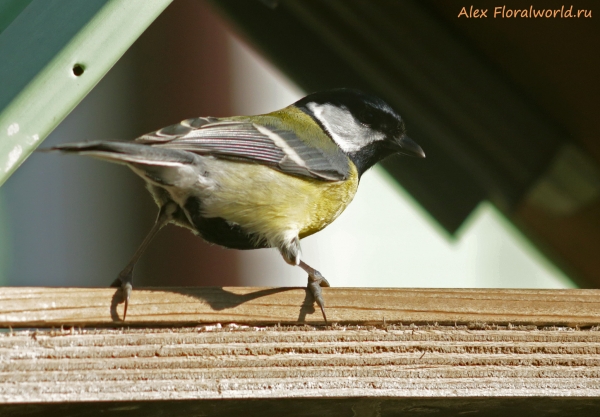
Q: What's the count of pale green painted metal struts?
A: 1